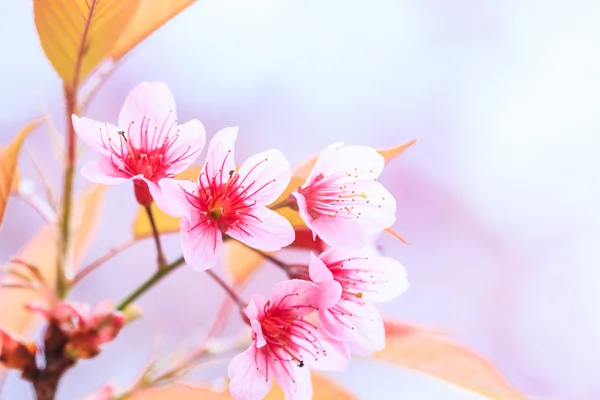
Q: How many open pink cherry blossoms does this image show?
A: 5